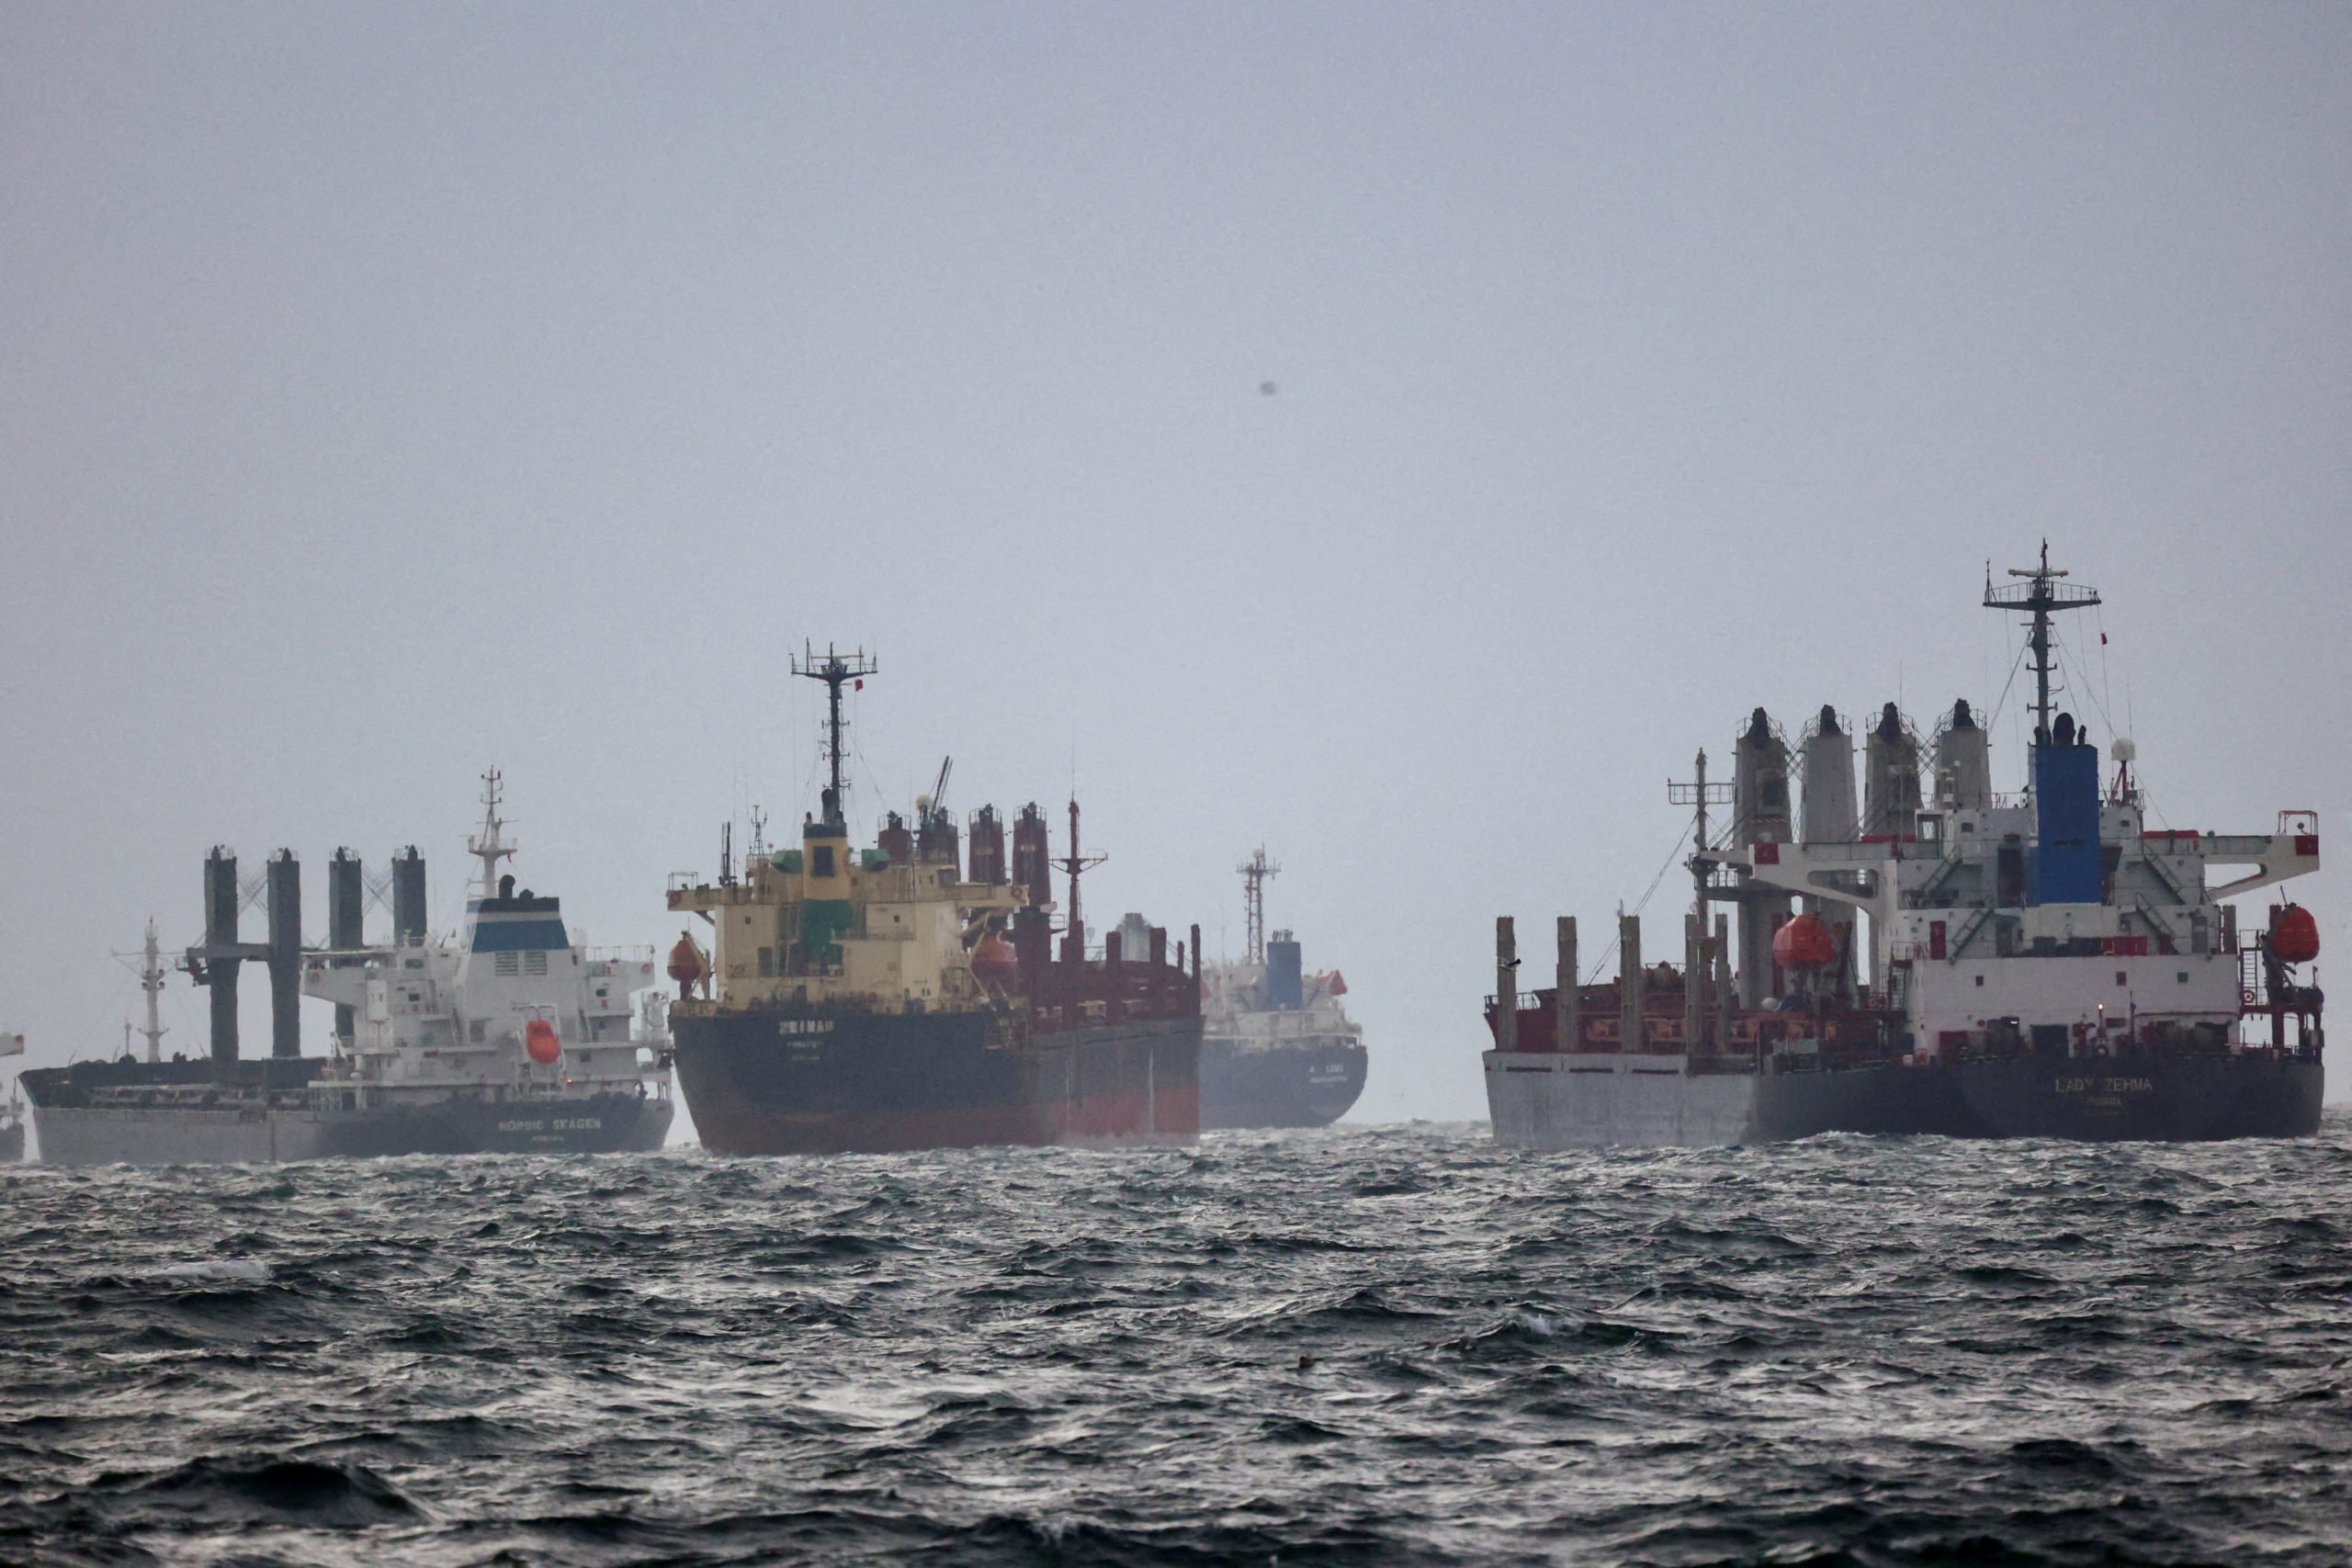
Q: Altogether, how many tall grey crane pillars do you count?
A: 8